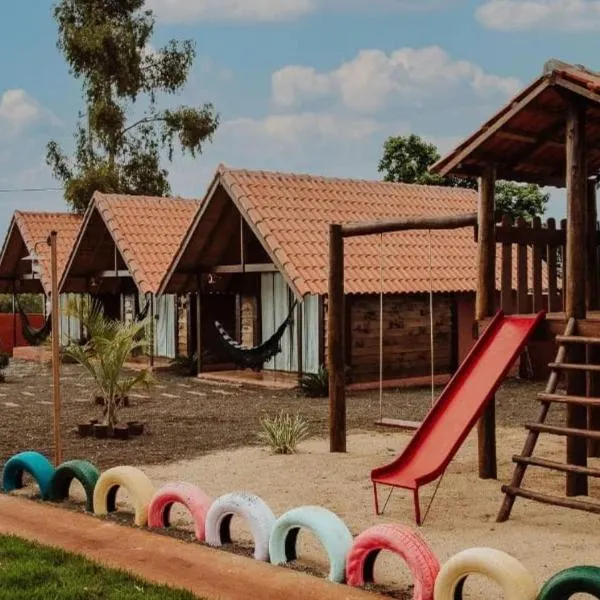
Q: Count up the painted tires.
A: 9